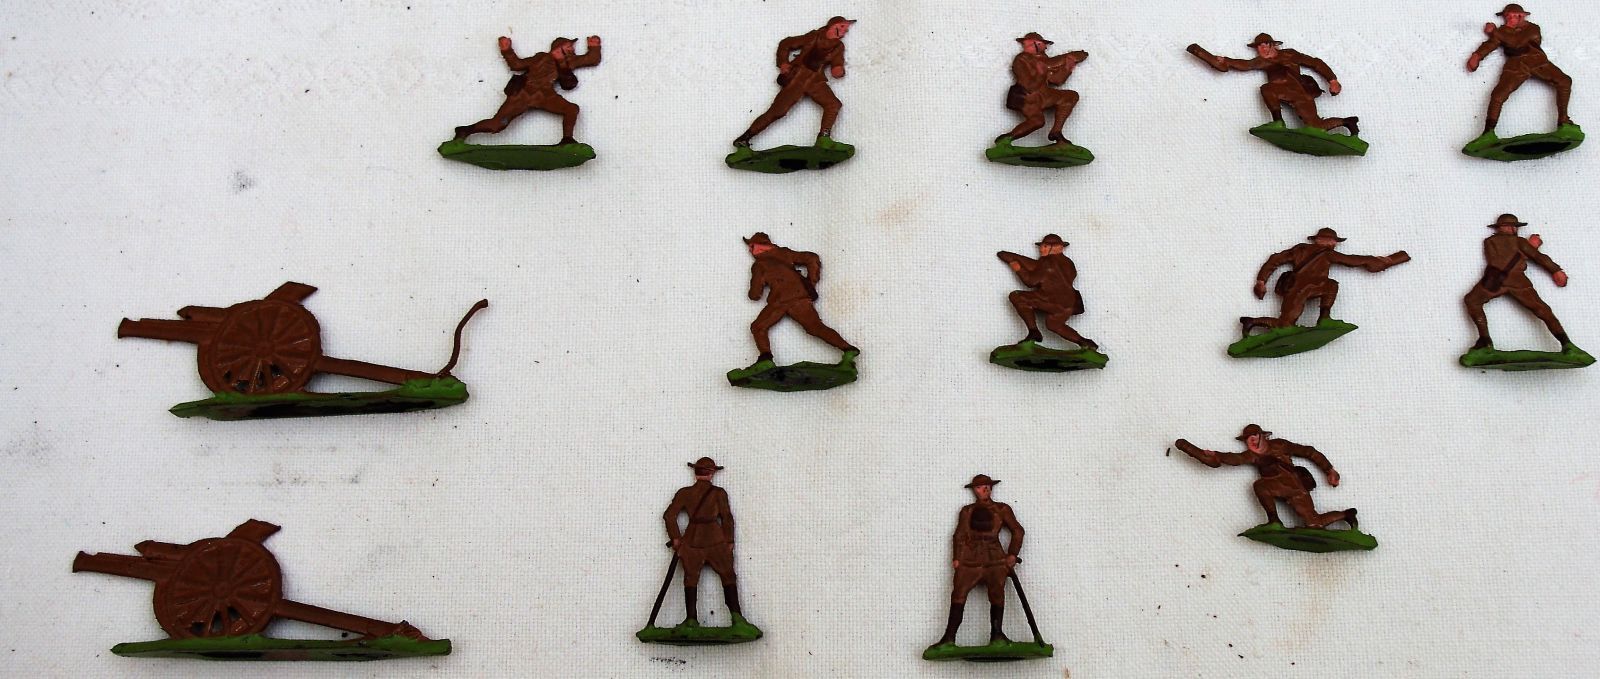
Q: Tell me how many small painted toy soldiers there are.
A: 12